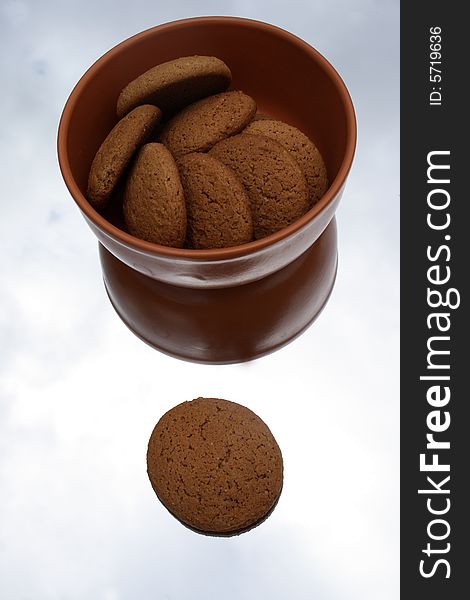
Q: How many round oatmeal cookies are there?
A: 8